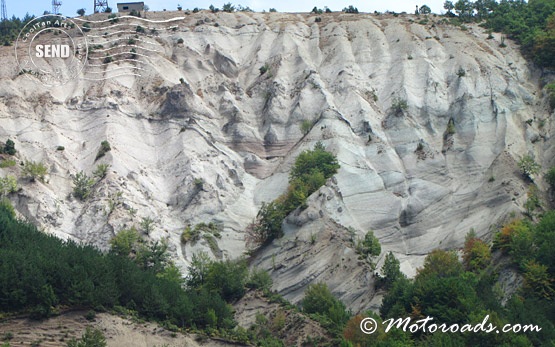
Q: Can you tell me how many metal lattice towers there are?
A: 3